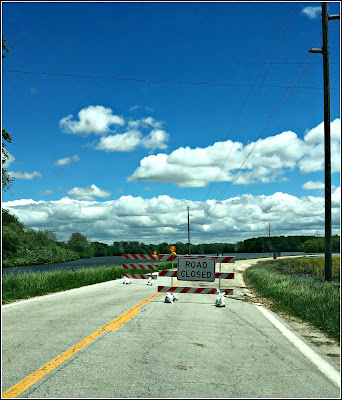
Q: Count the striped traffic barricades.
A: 2